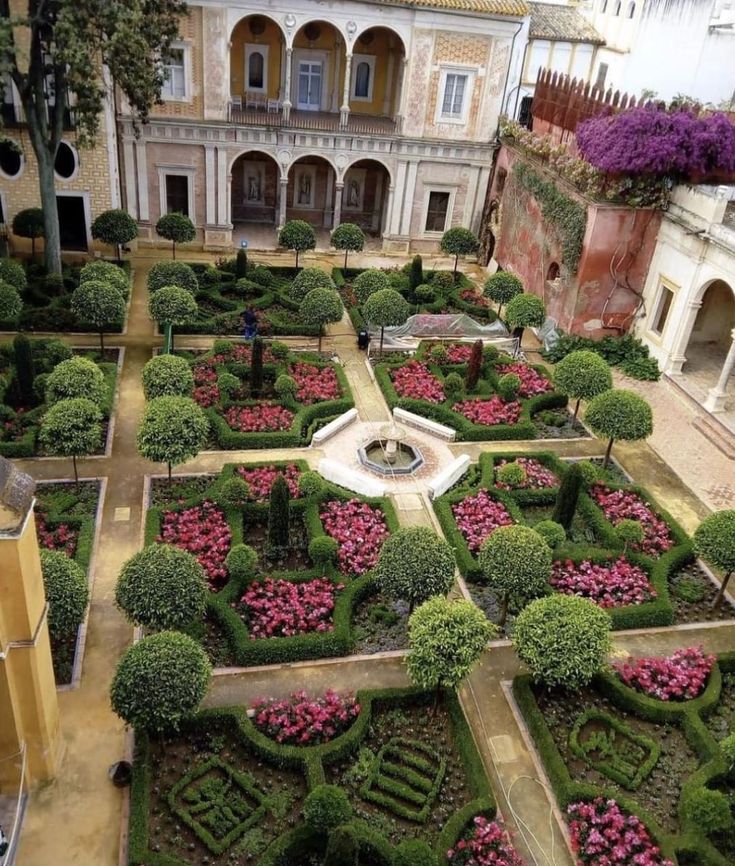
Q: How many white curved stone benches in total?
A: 4